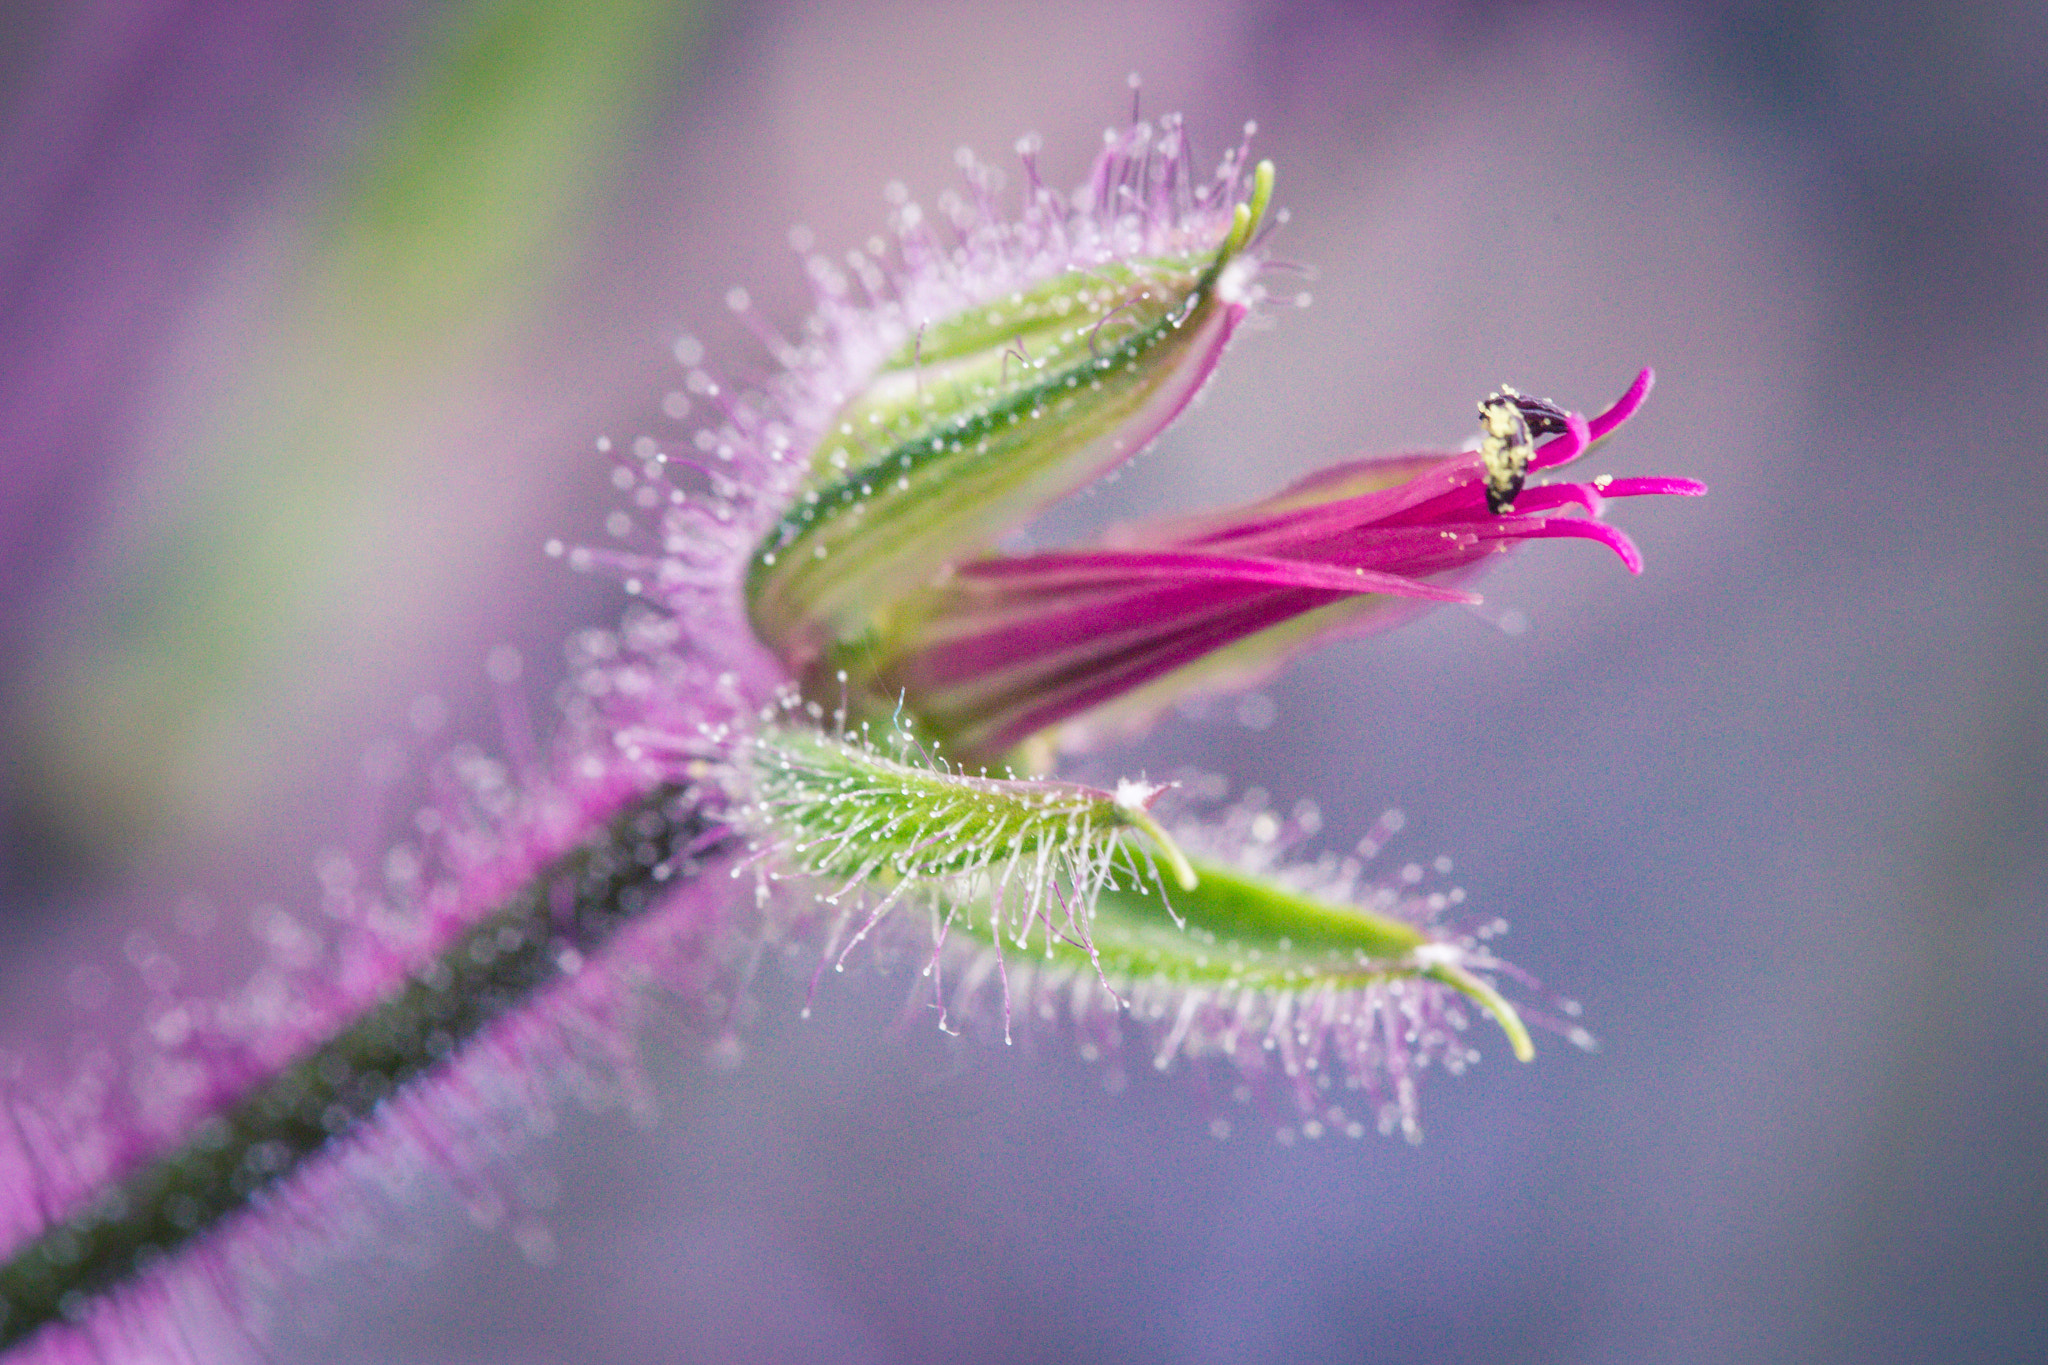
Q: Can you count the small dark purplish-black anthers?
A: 2